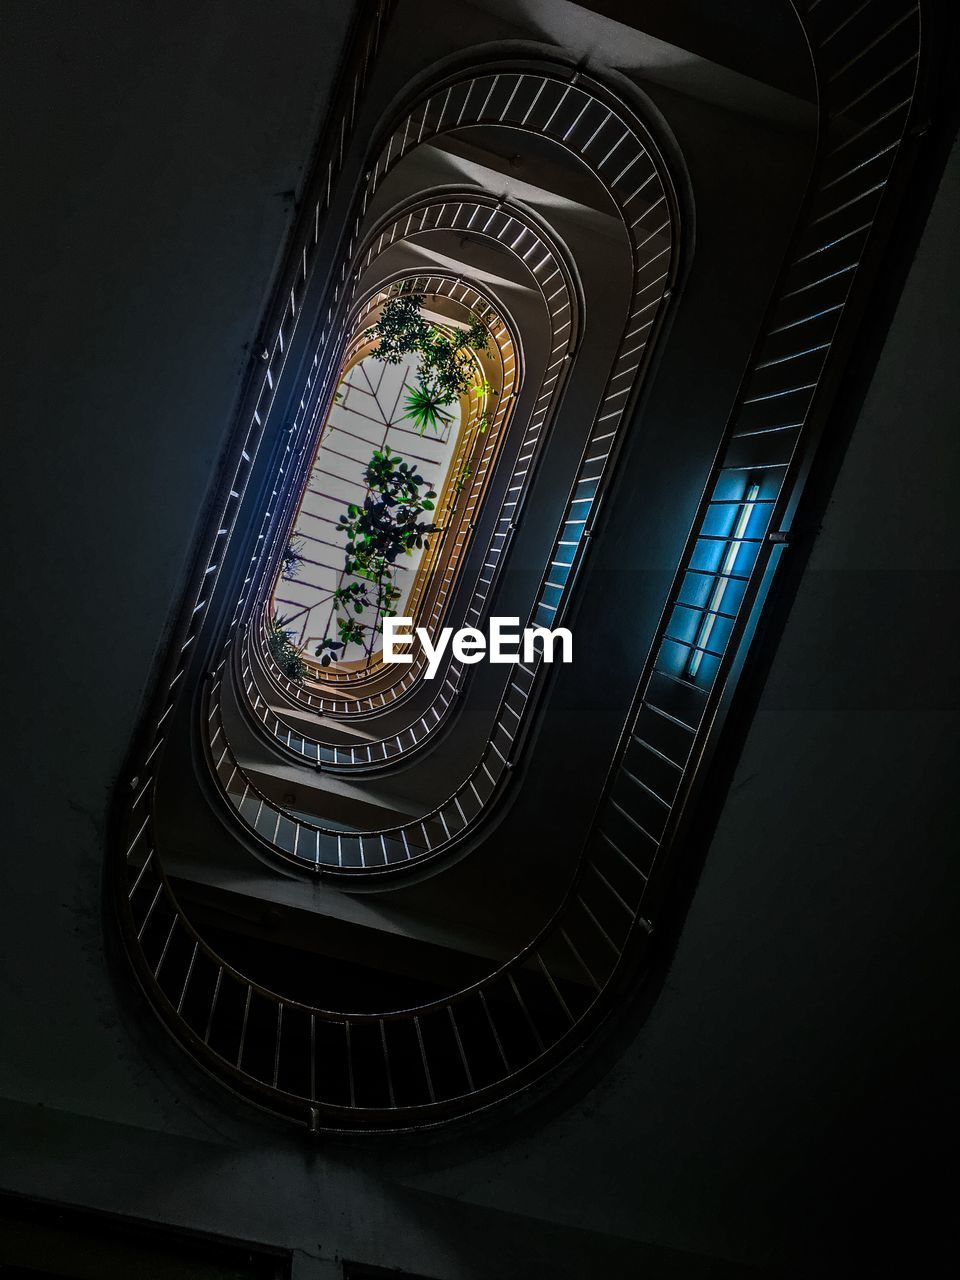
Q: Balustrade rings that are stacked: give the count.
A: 5